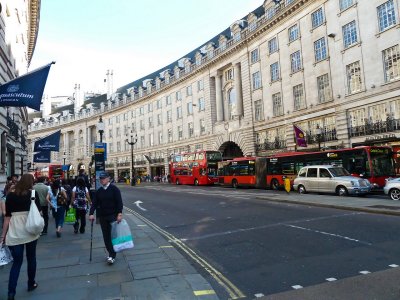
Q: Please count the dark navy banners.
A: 3